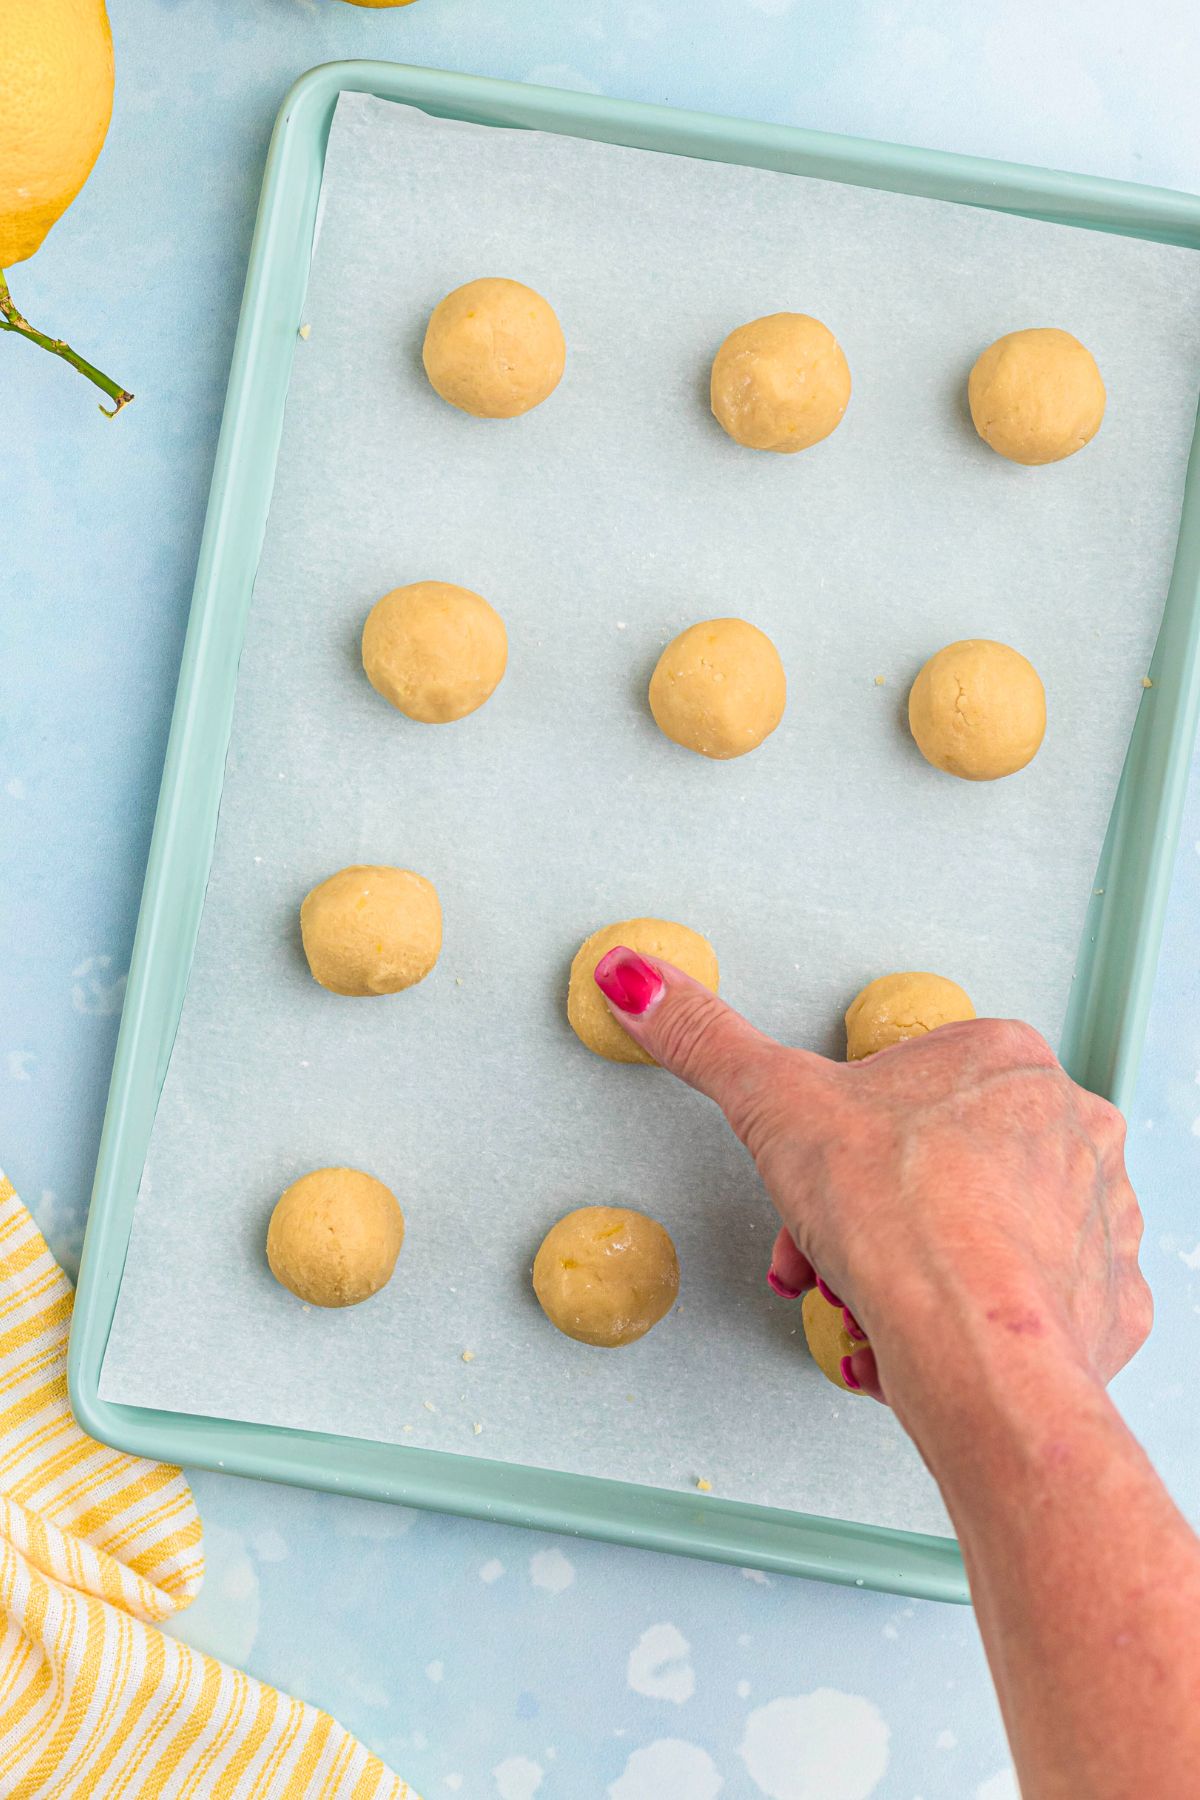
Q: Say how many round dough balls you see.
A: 12